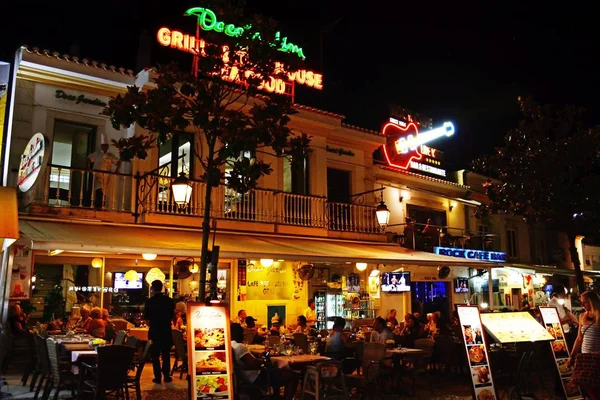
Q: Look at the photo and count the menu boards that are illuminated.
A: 4